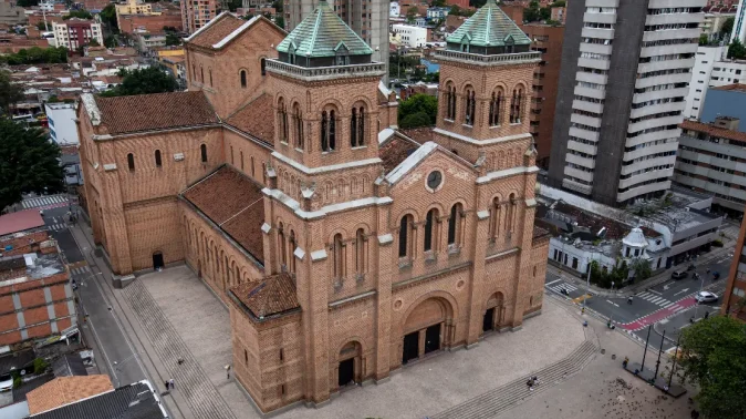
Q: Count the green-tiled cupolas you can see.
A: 2